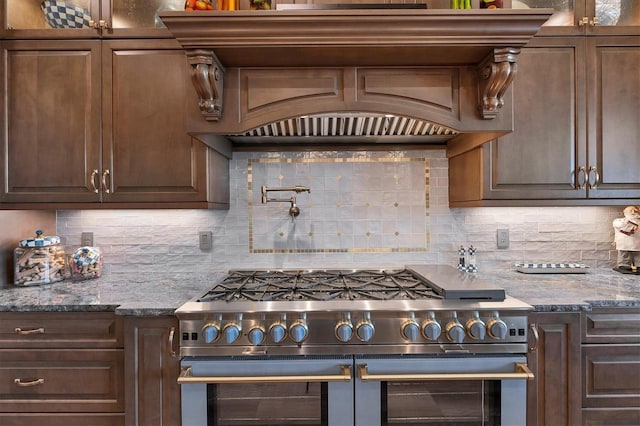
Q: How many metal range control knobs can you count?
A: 12